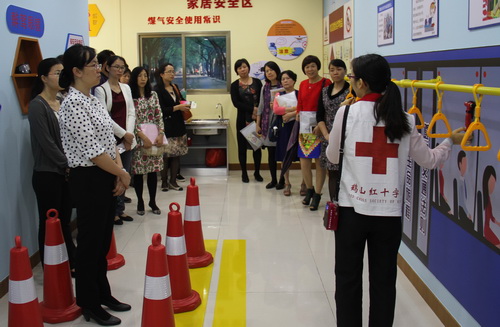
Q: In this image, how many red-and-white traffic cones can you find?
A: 6